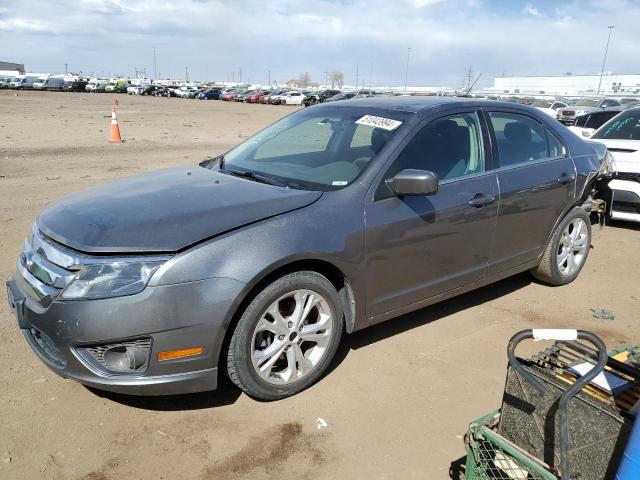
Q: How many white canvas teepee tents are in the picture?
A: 0